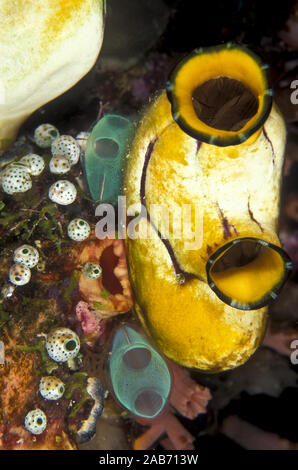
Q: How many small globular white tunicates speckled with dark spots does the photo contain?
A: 13